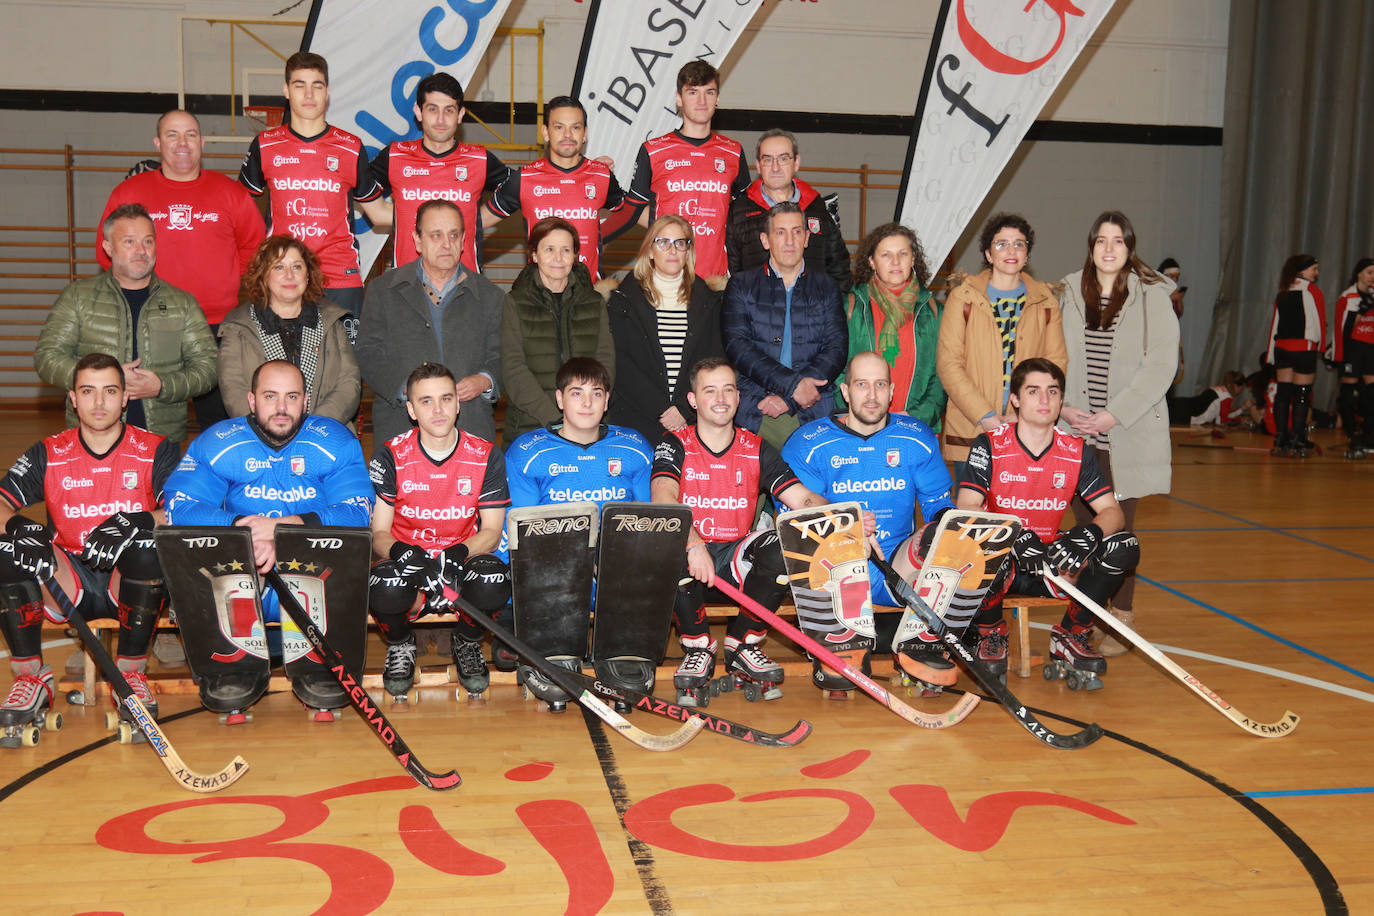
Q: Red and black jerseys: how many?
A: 8